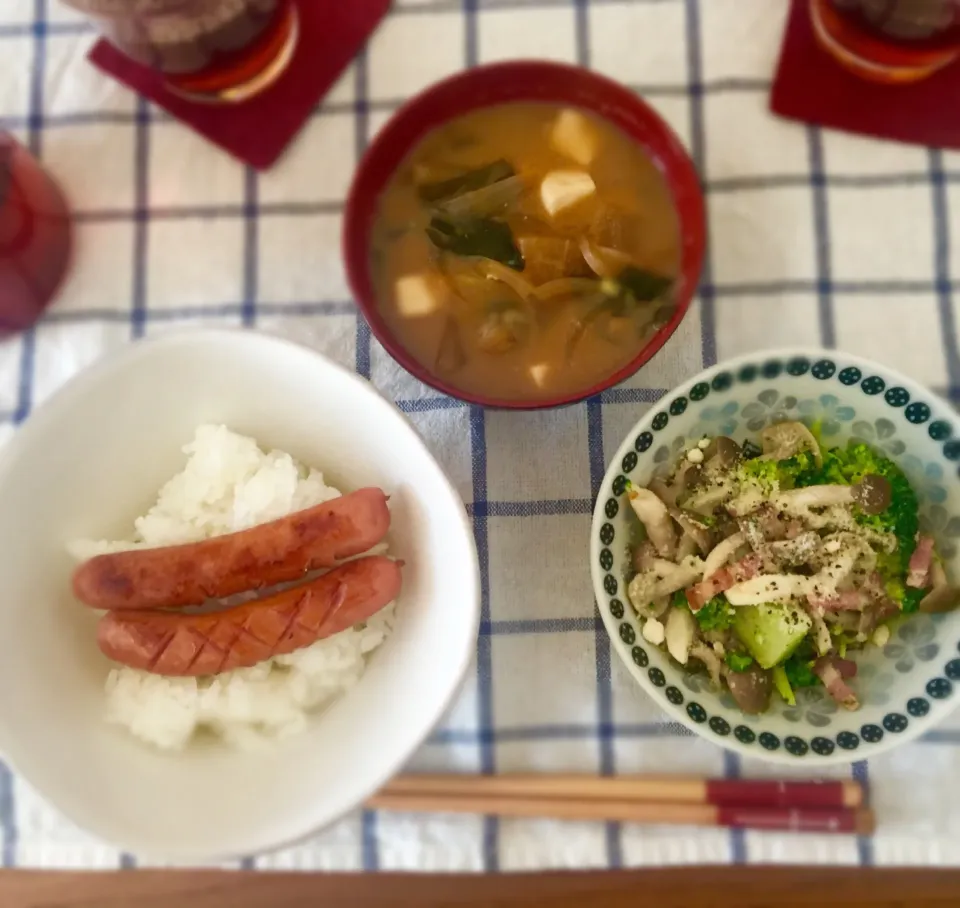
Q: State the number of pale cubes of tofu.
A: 4